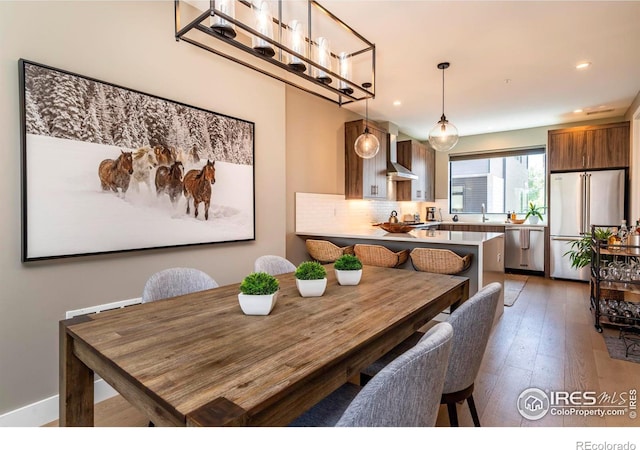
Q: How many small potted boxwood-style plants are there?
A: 3